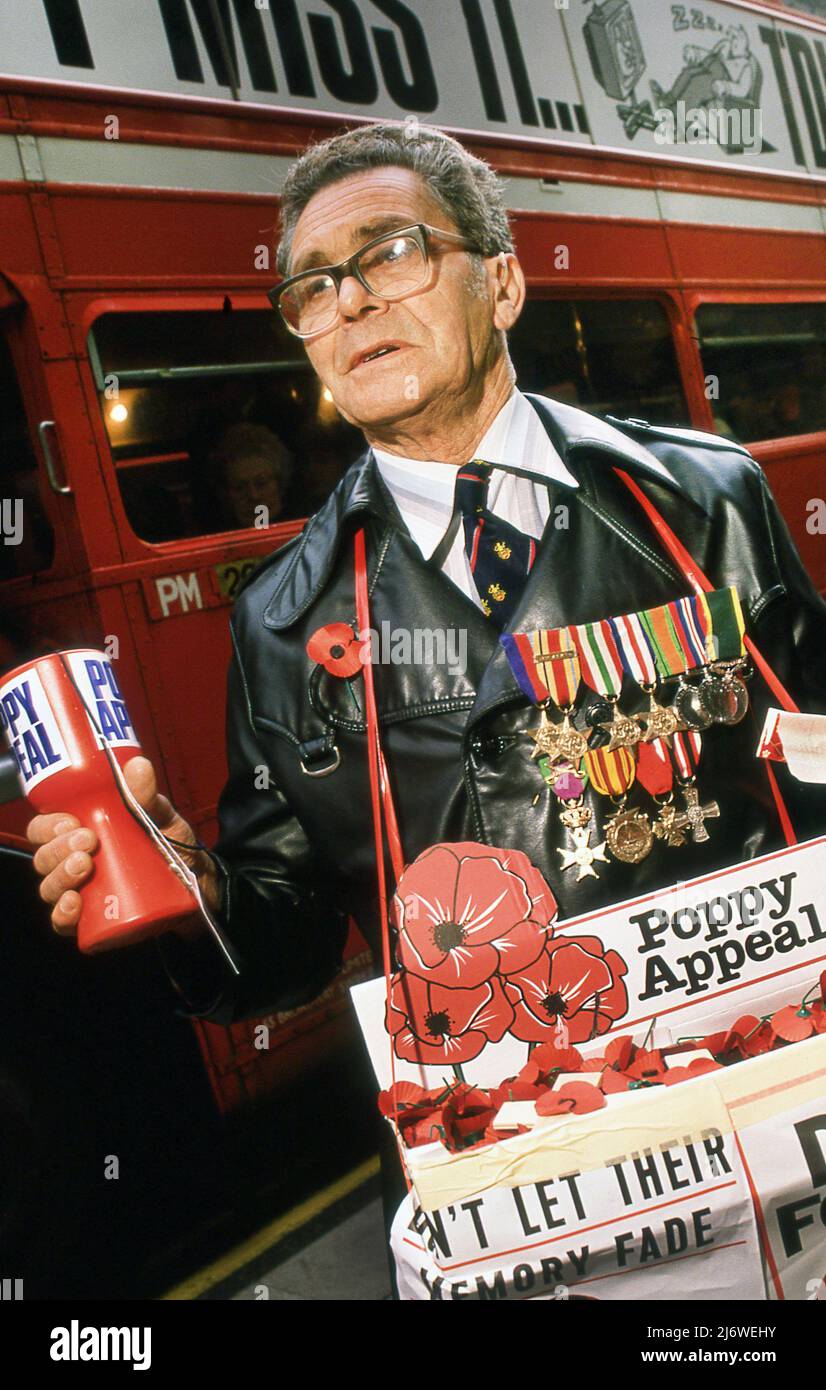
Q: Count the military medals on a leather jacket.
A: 11